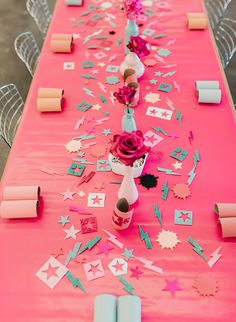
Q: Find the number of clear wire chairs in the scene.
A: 5